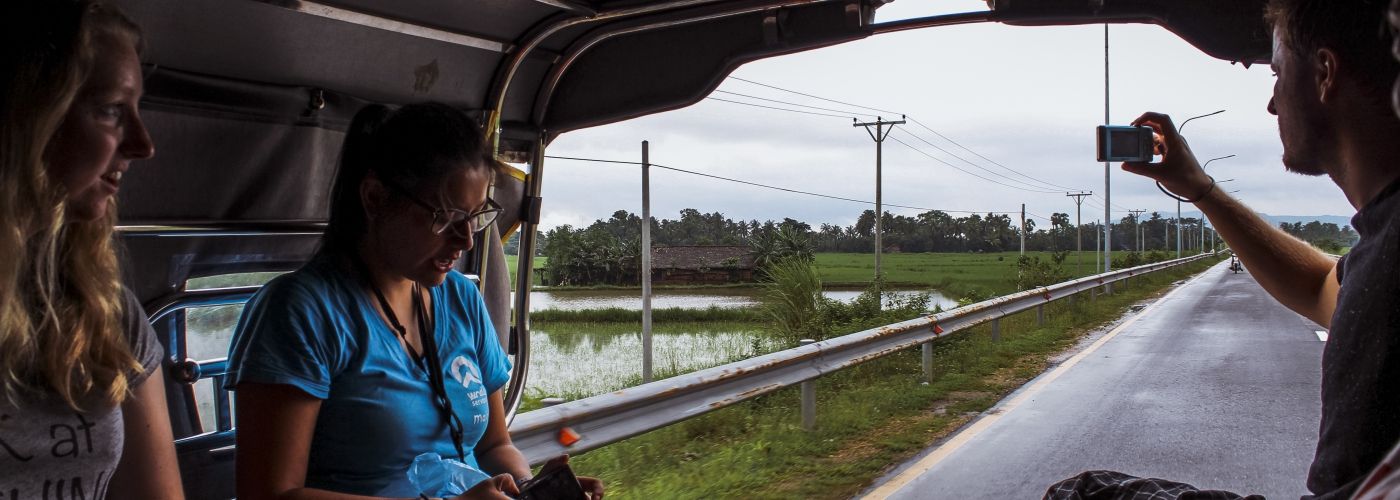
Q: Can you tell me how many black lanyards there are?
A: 1